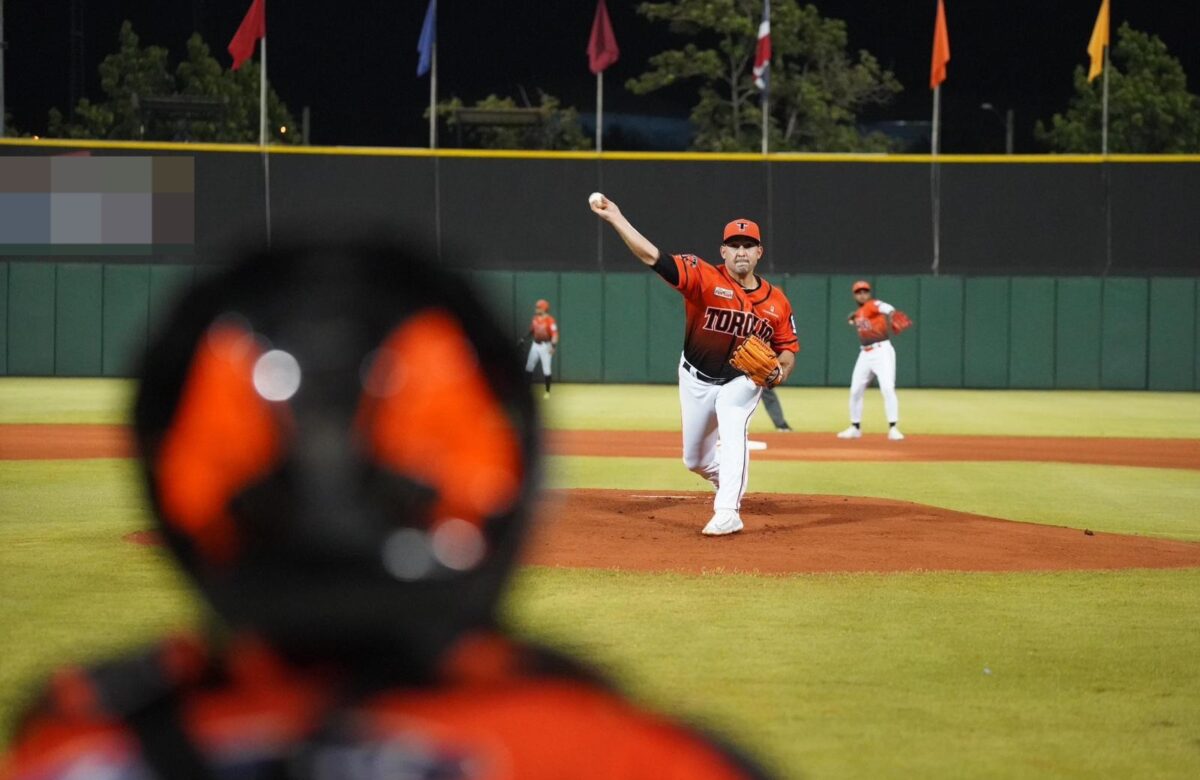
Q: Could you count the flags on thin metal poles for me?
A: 6